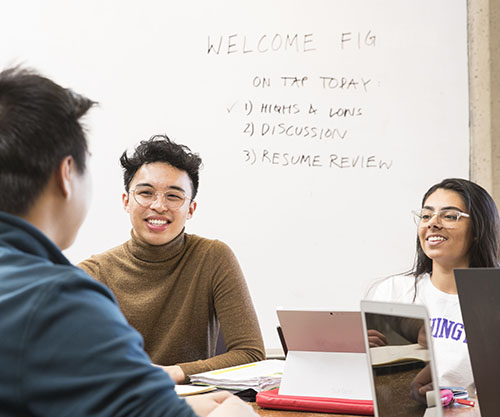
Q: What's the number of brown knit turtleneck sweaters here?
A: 1